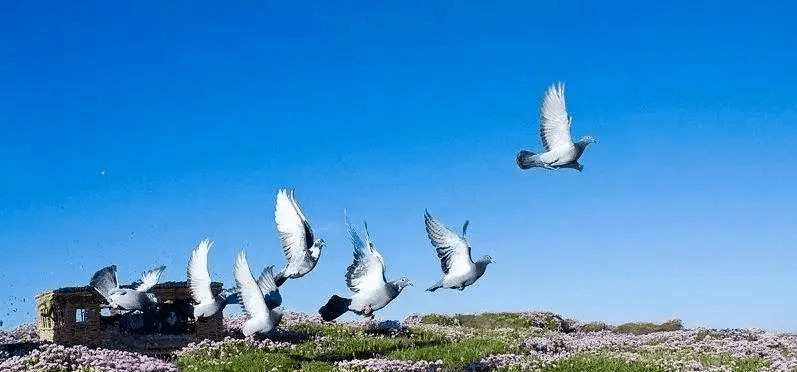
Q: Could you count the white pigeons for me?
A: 7